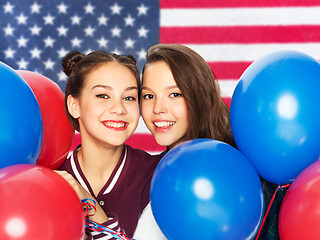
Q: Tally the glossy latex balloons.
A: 6